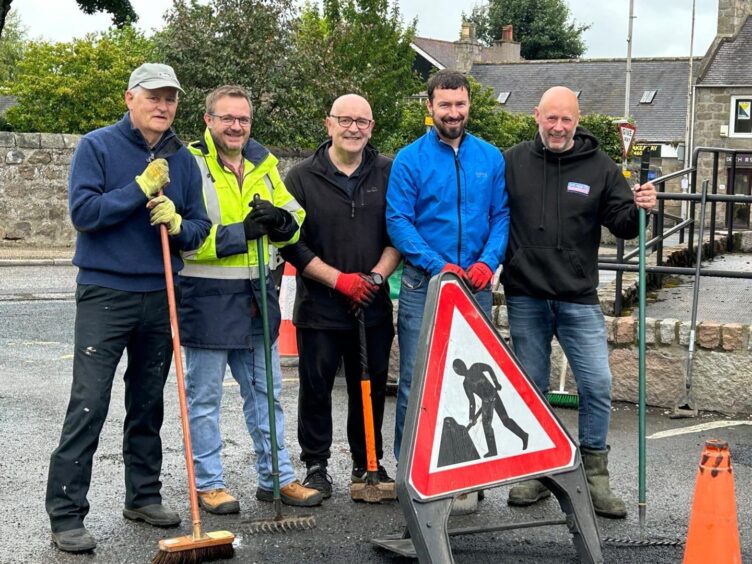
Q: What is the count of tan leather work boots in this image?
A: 2